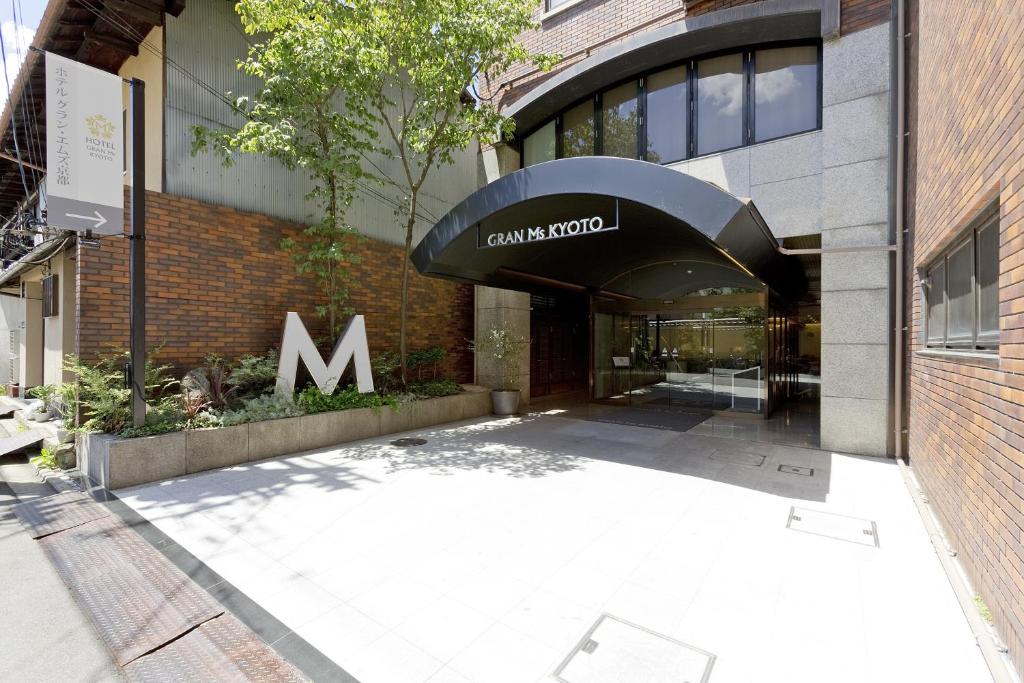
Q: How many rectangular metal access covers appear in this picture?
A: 4